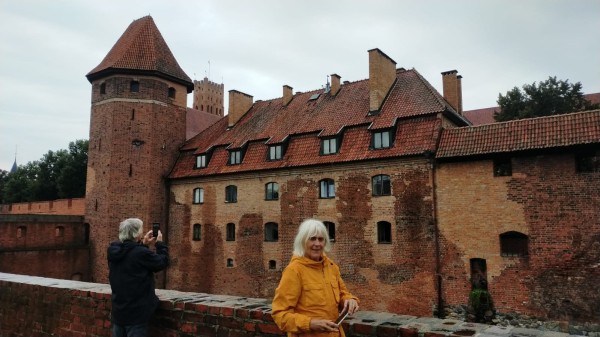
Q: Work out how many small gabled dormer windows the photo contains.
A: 5